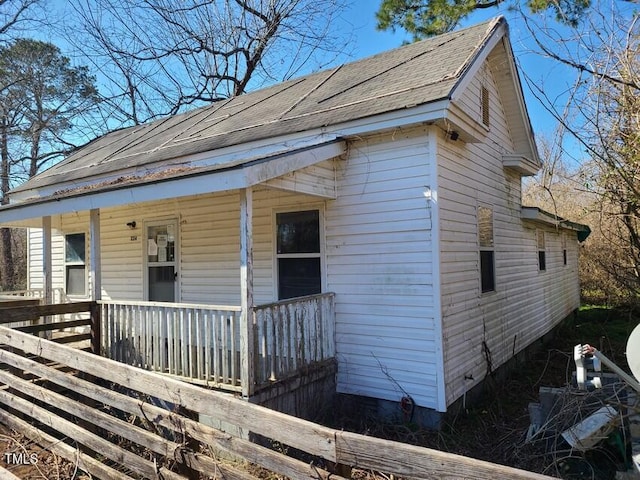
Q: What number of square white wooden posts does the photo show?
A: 3